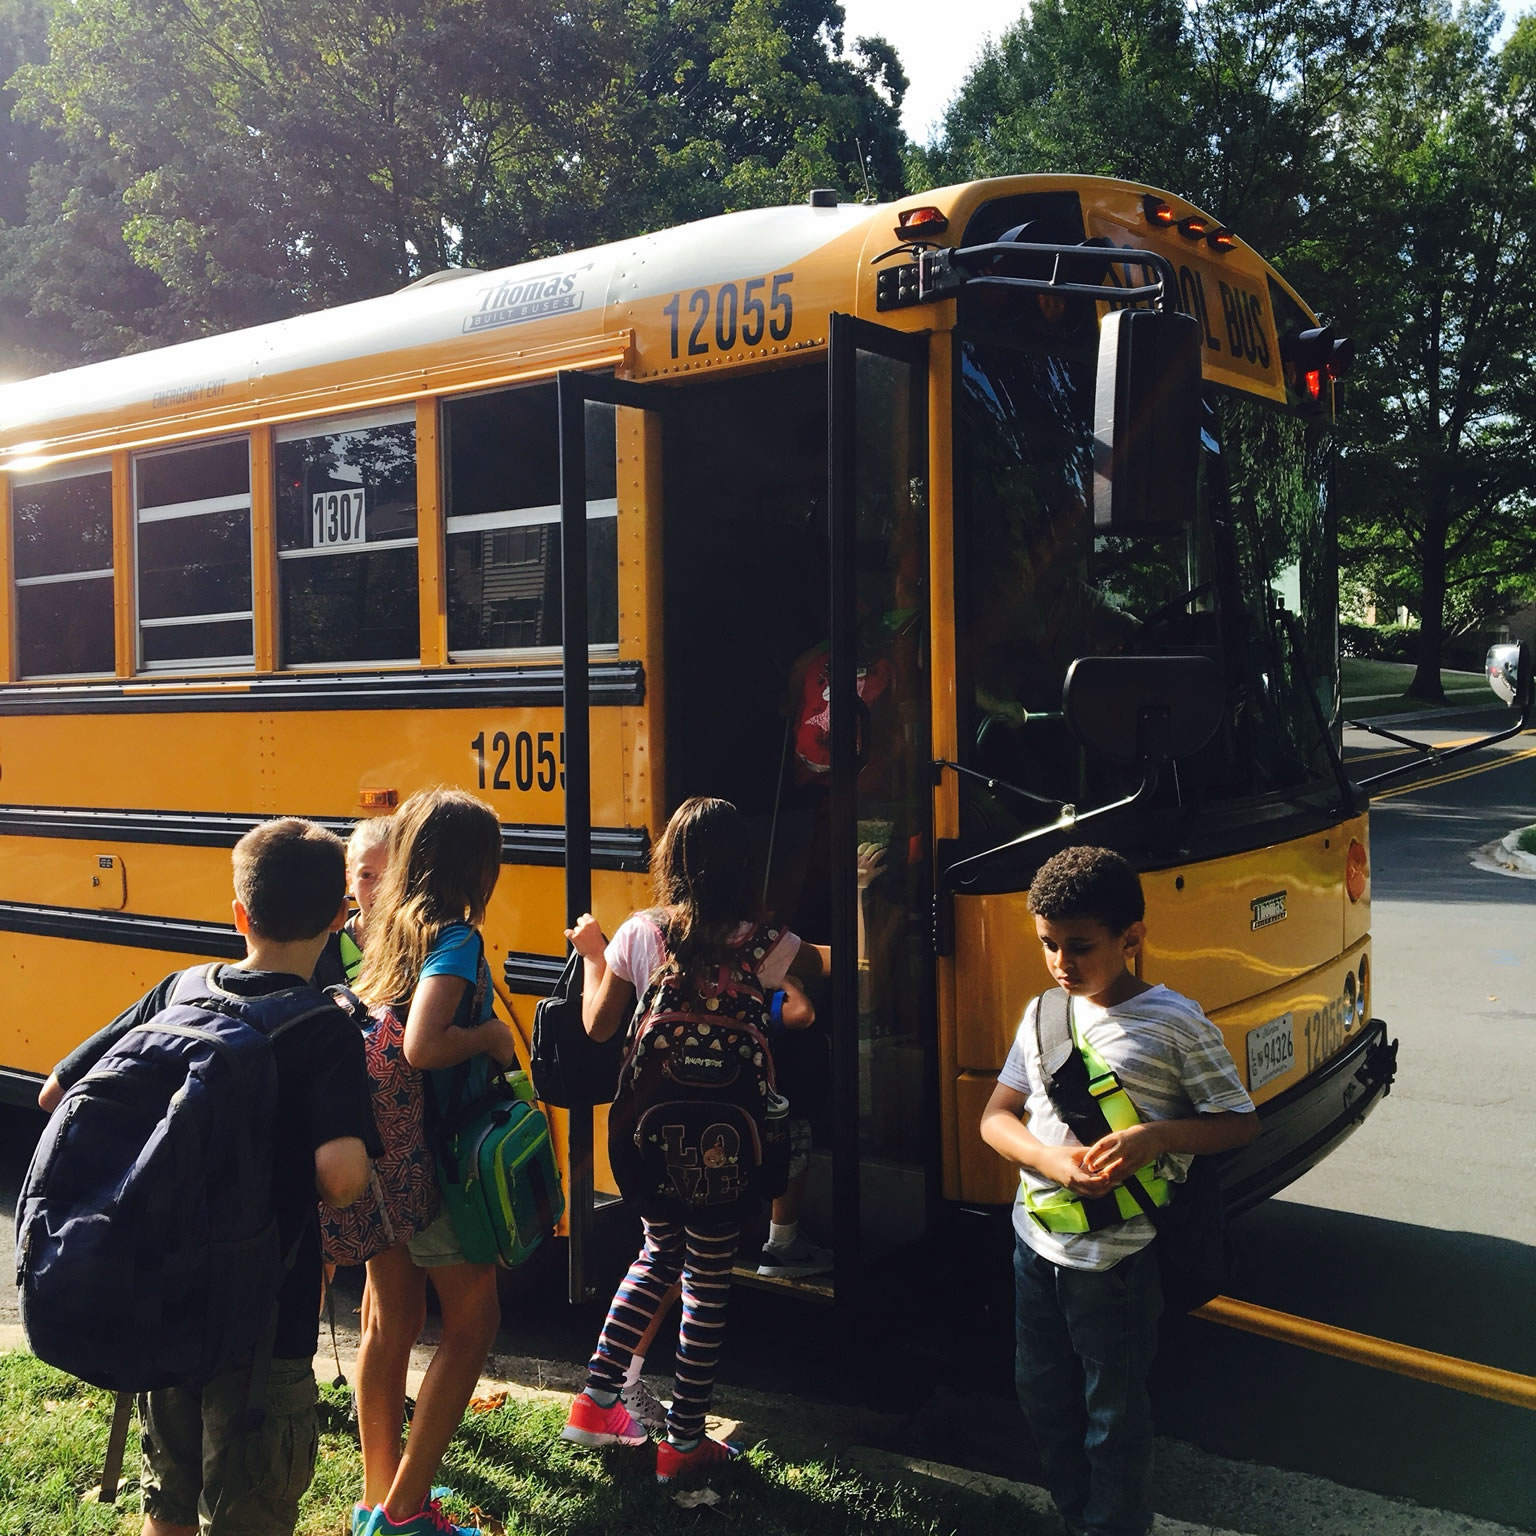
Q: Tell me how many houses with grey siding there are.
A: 1